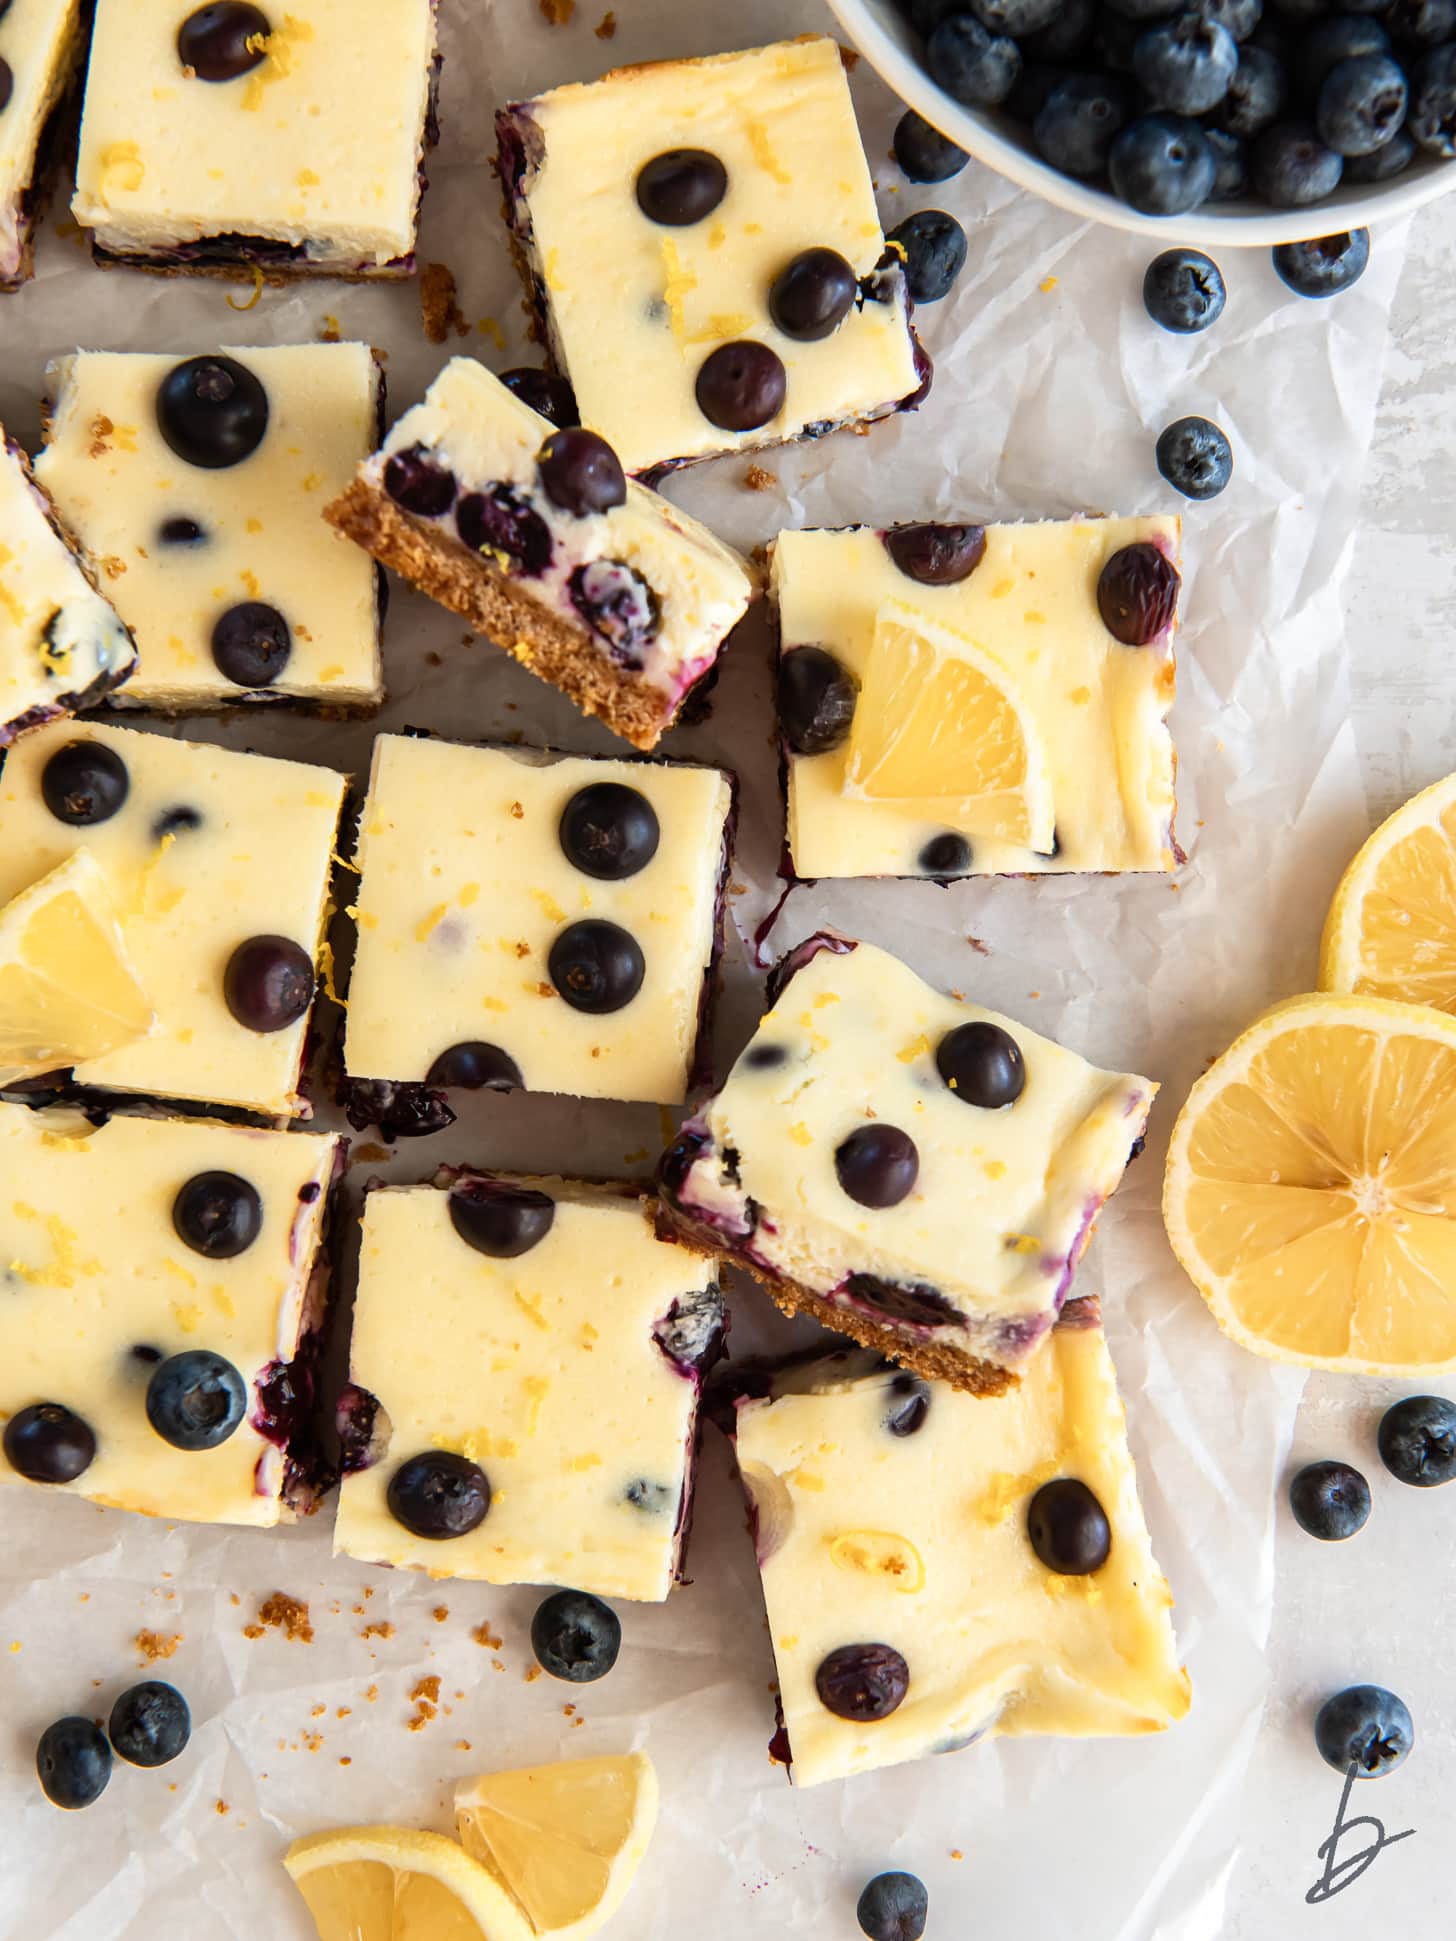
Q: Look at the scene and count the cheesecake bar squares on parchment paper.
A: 13